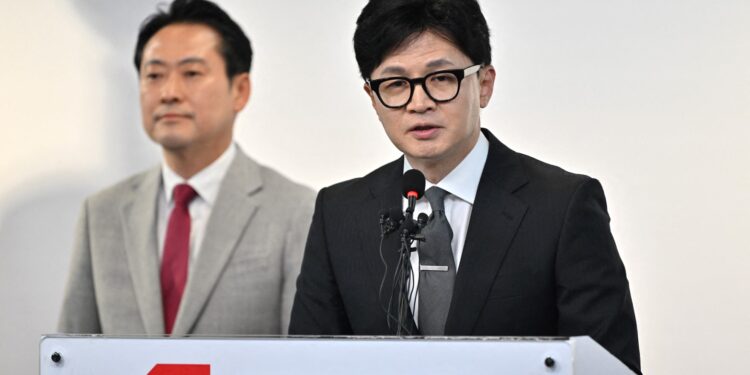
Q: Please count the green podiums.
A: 0